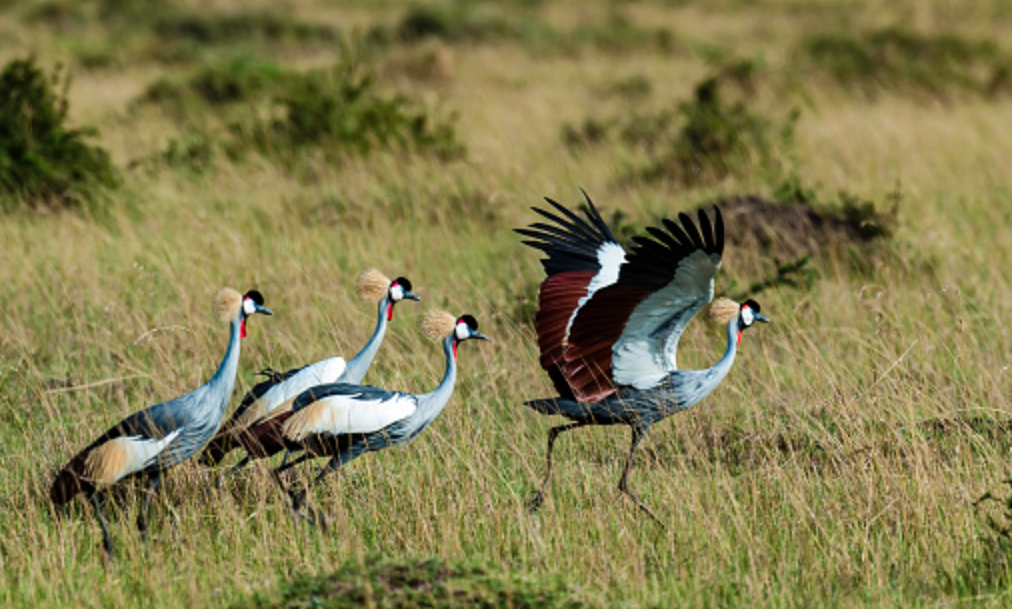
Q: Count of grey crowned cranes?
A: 4